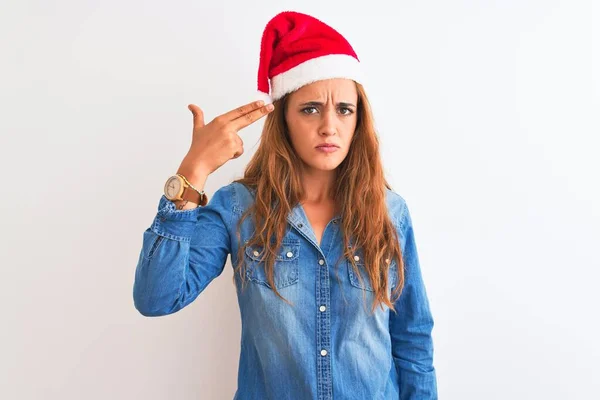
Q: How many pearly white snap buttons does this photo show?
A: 7